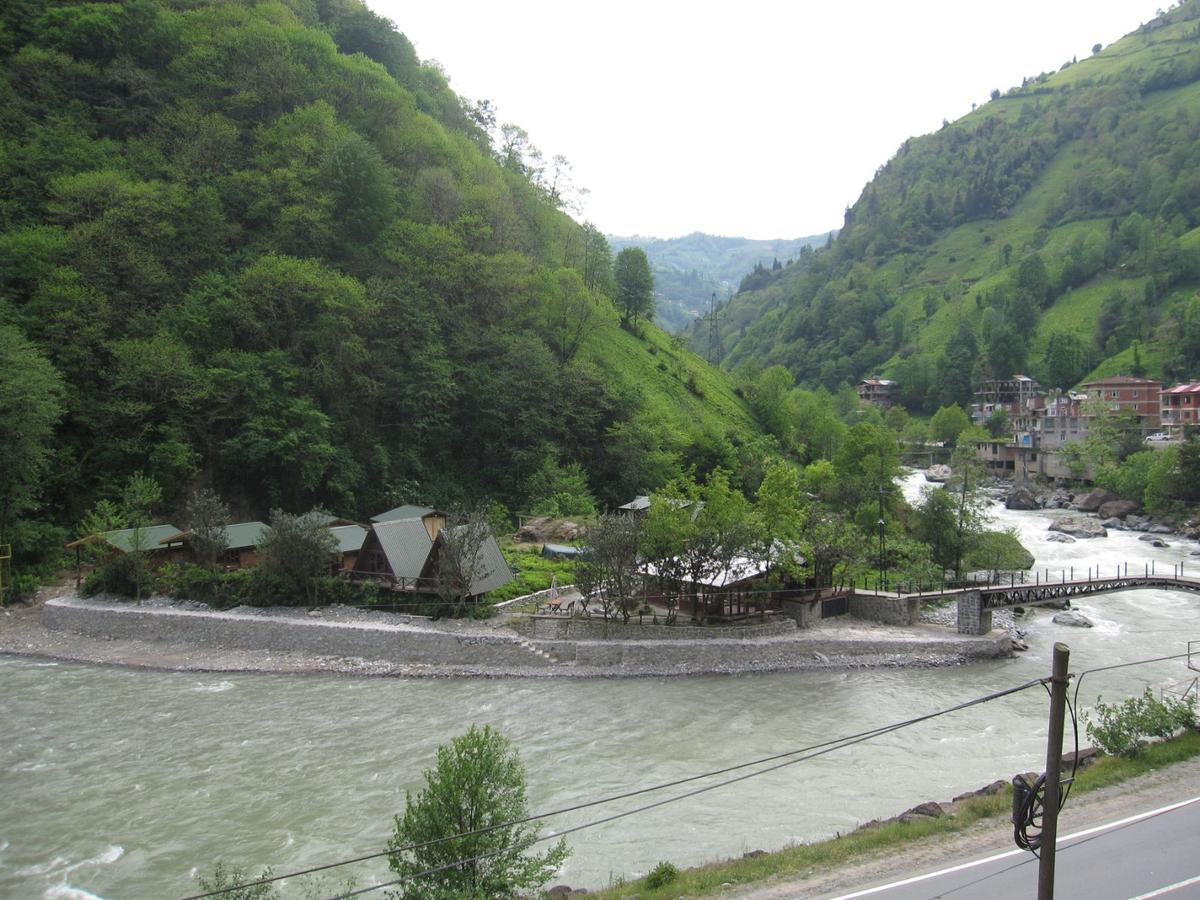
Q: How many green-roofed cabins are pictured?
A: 5